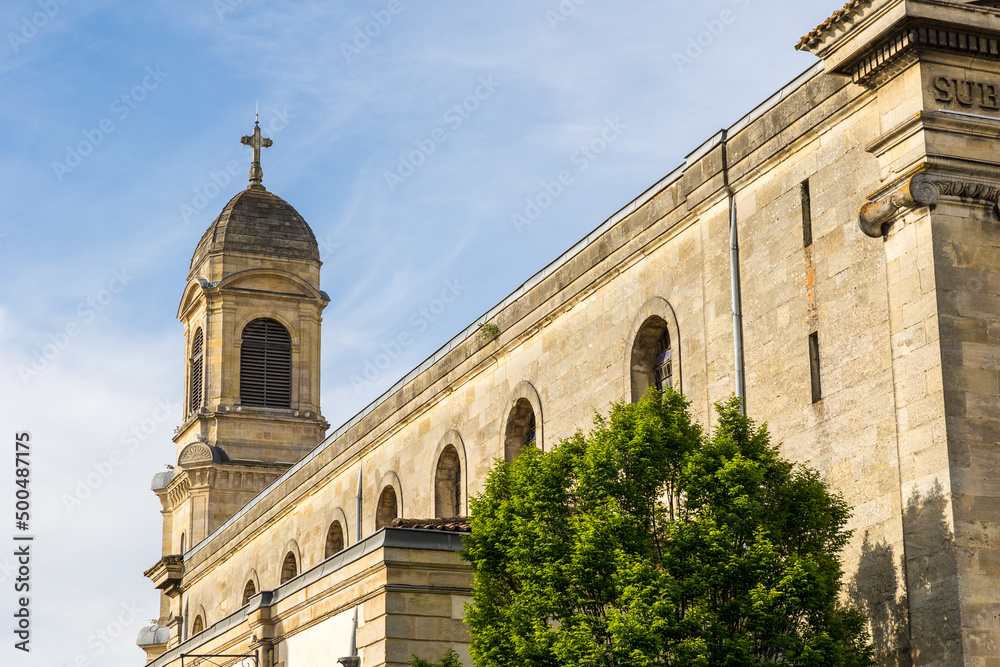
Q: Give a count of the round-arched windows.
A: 10